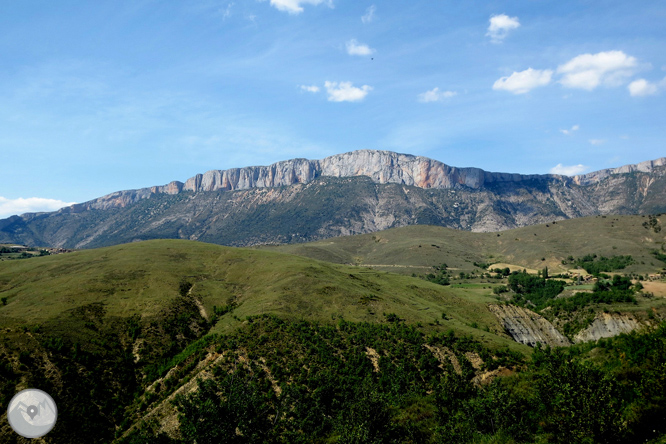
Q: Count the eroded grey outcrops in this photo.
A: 2